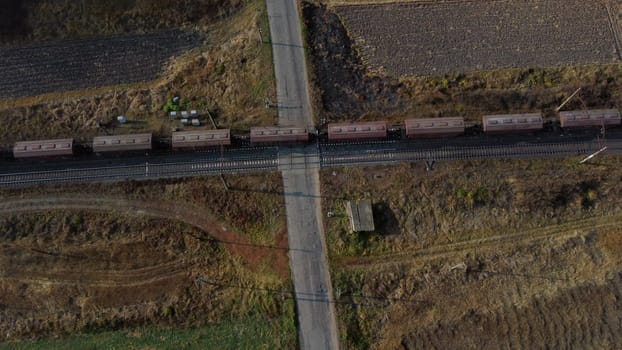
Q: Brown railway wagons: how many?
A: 8